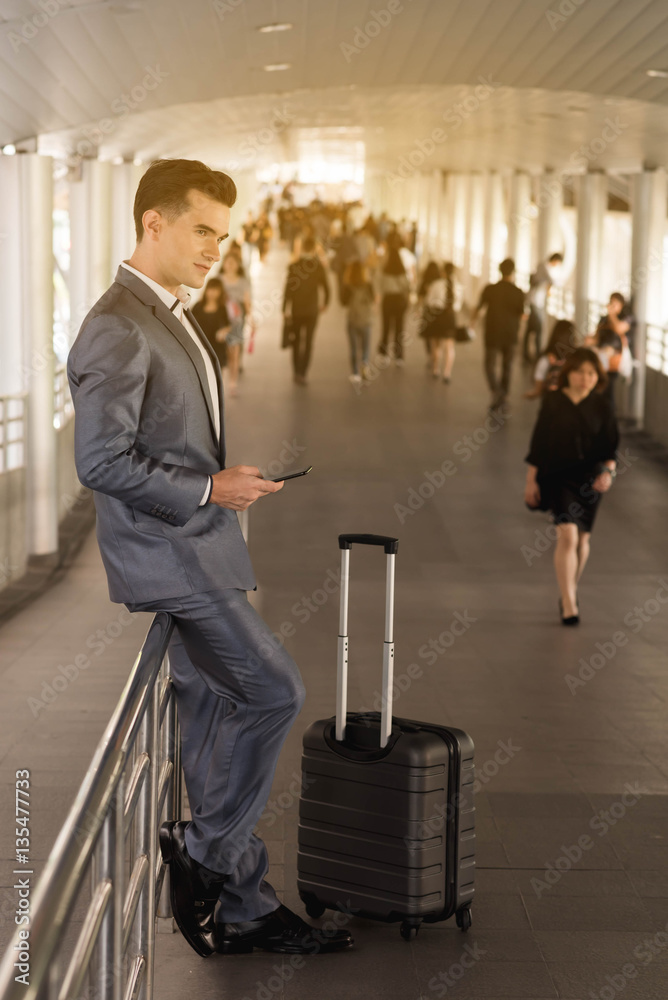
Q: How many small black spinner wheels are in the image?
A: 3